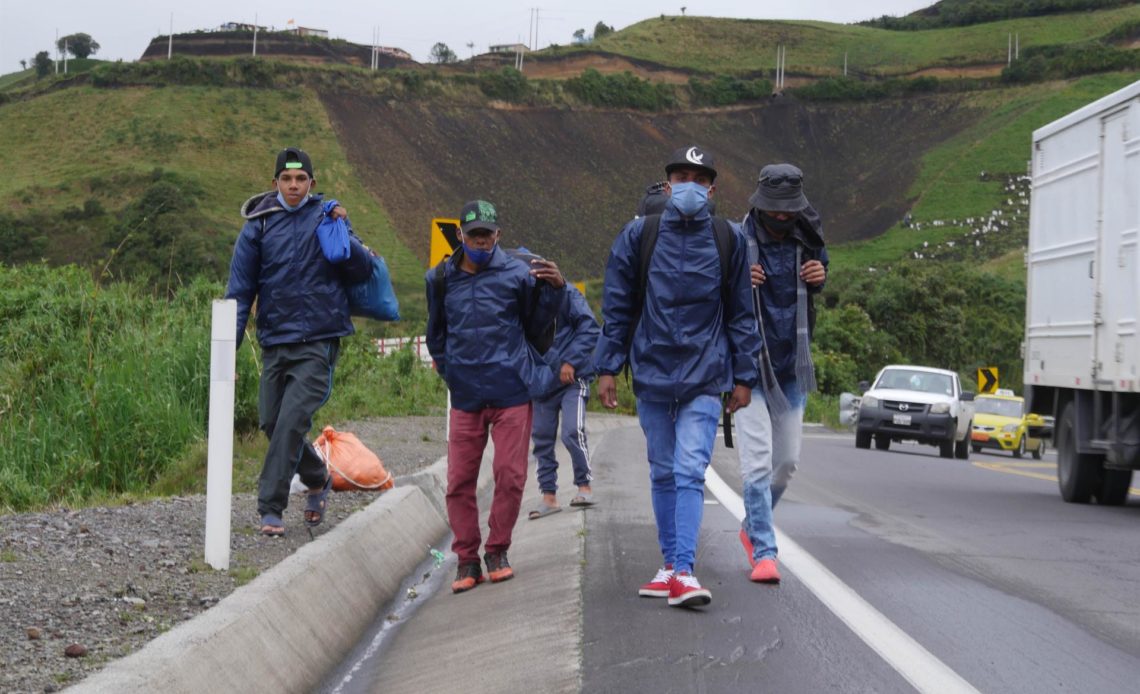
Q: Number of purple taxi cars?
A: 0